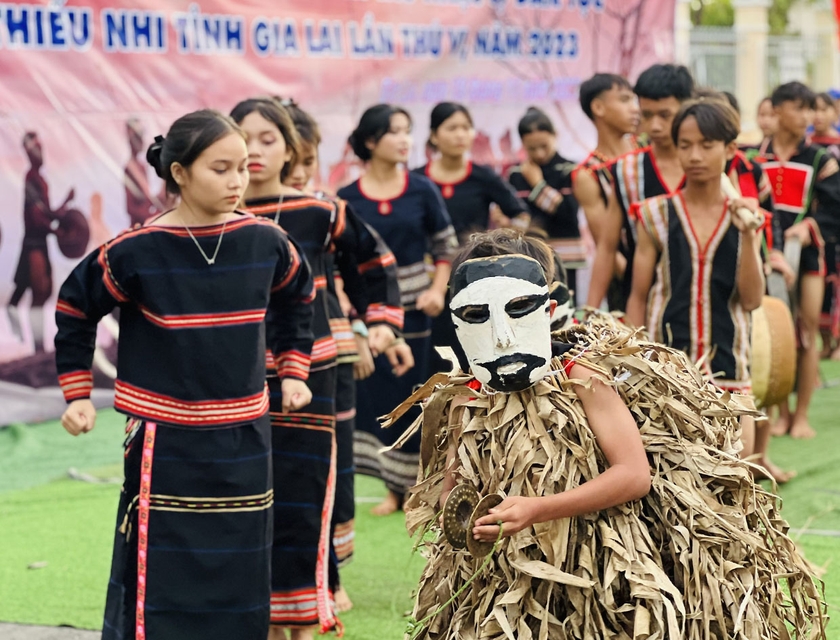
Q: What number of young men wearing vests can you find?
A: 3